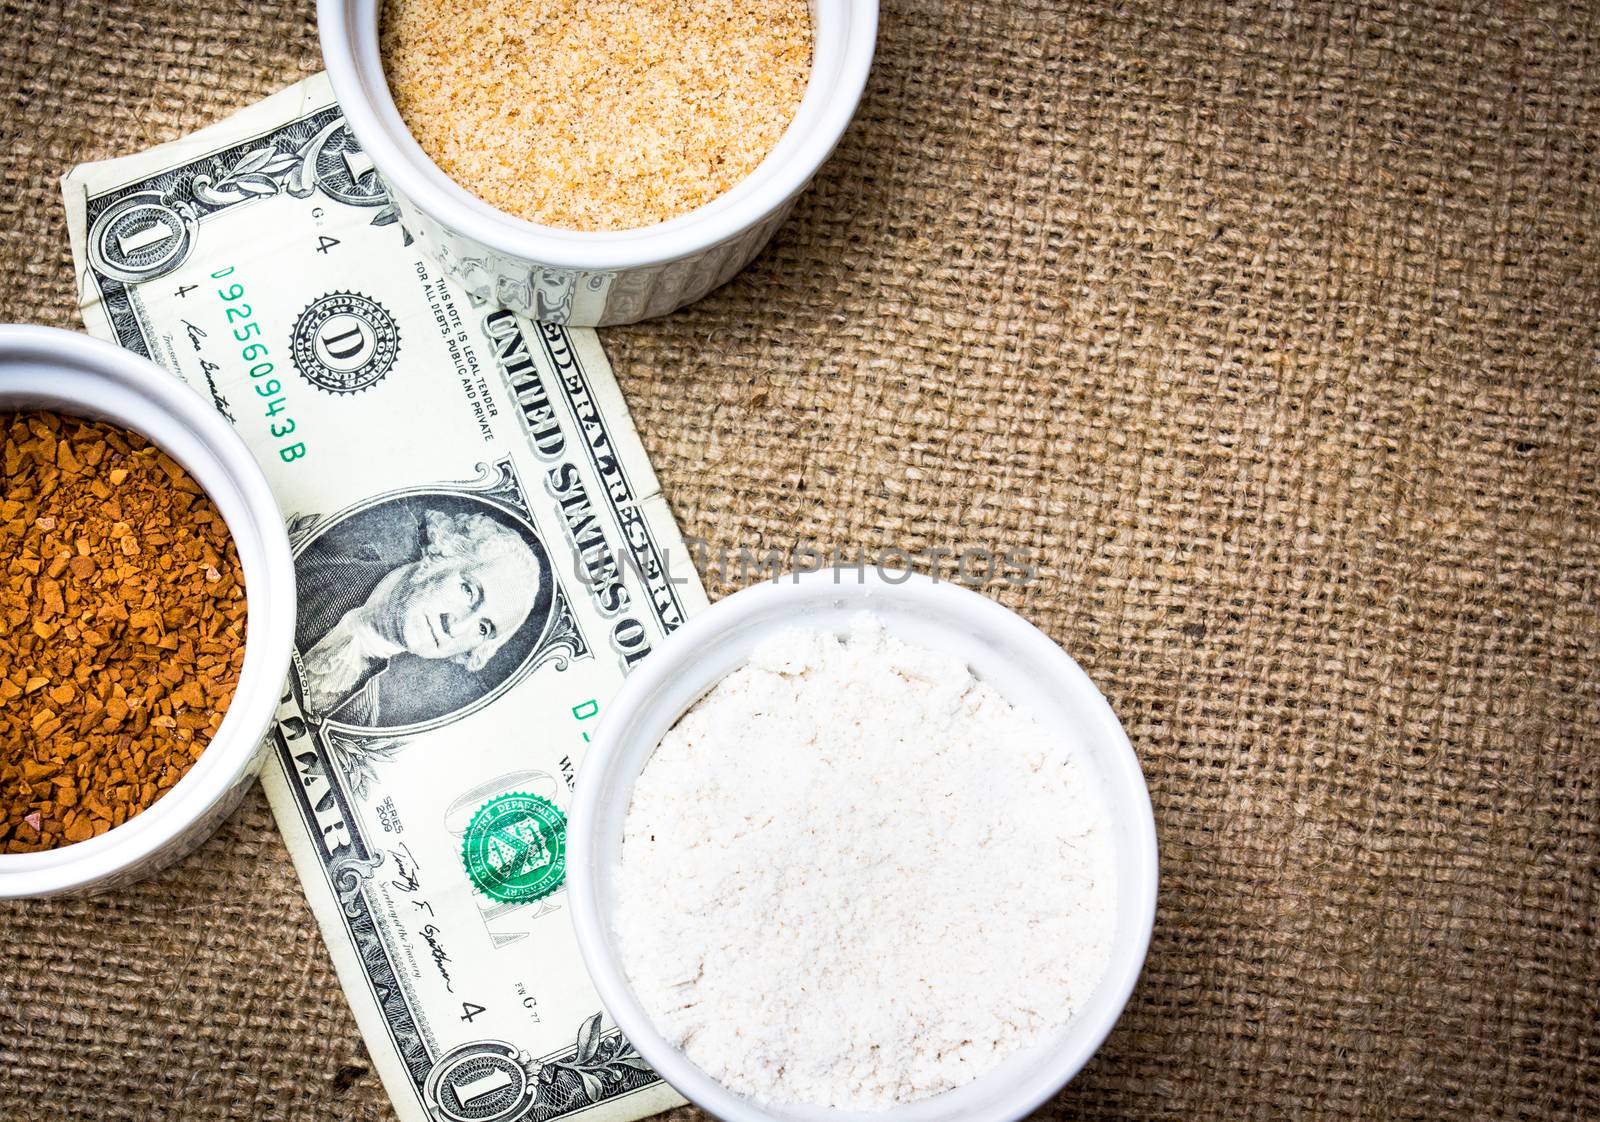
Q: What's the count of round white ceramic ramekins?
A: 3